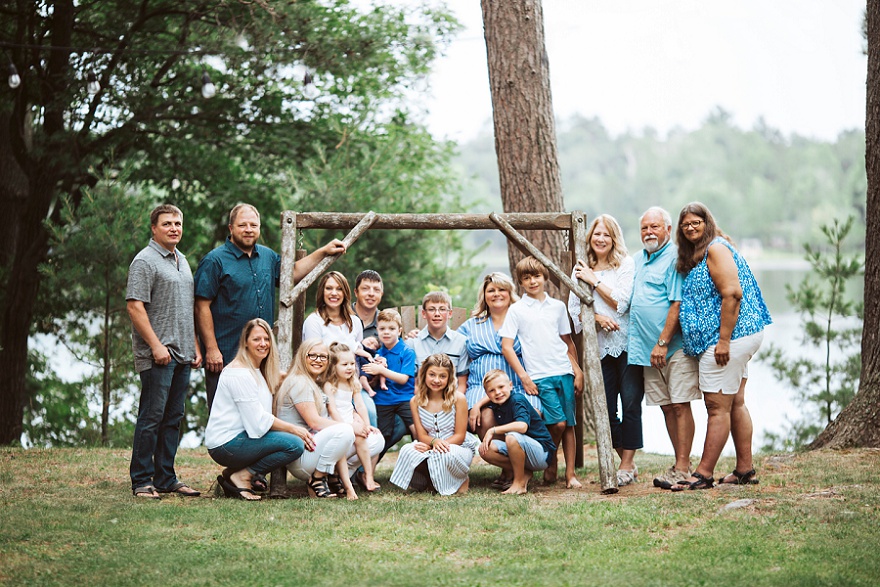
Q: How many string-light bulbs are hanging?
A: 4